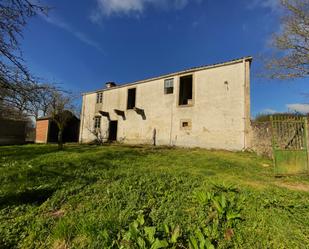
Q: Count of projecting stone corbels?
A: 3